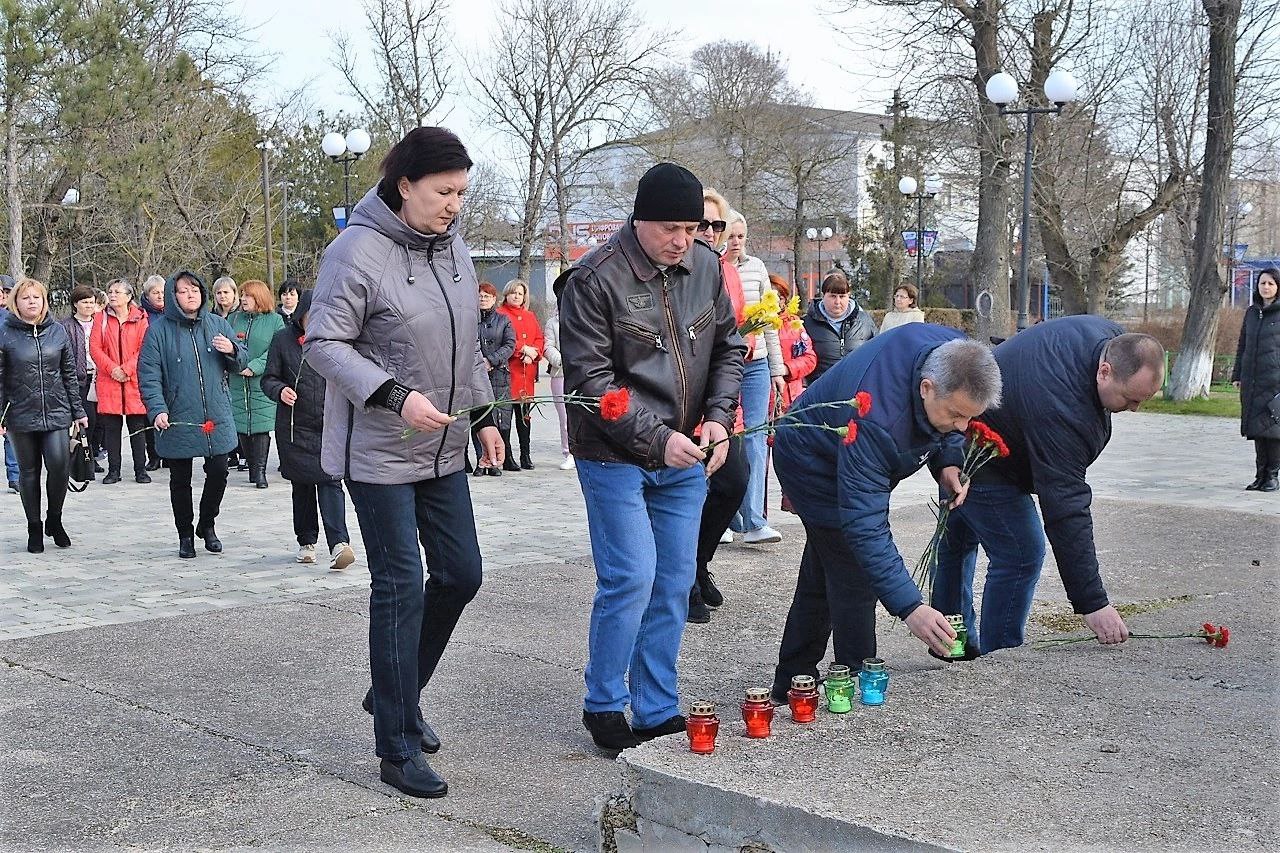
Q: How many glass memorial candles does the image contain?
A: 6